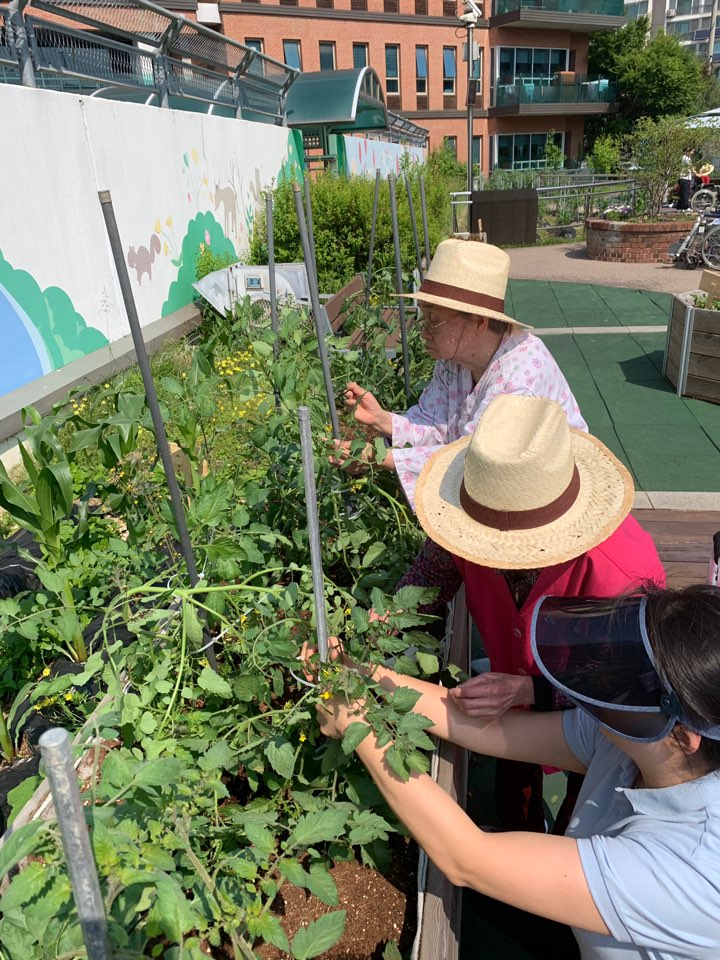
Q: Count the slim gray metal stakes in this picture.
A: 10